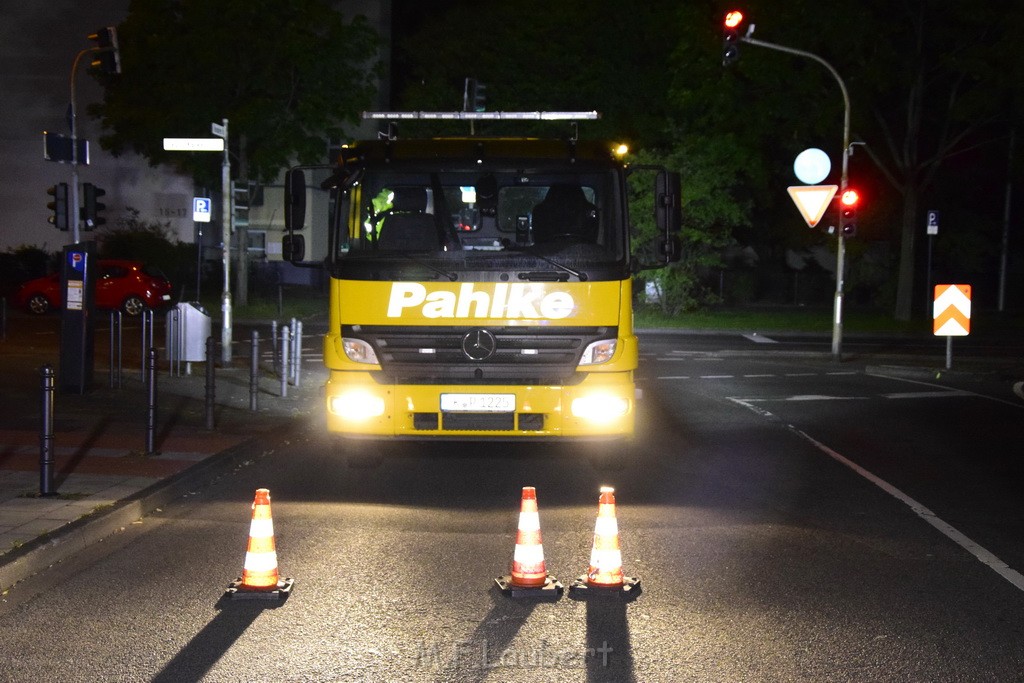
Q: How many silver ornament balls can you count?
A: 0